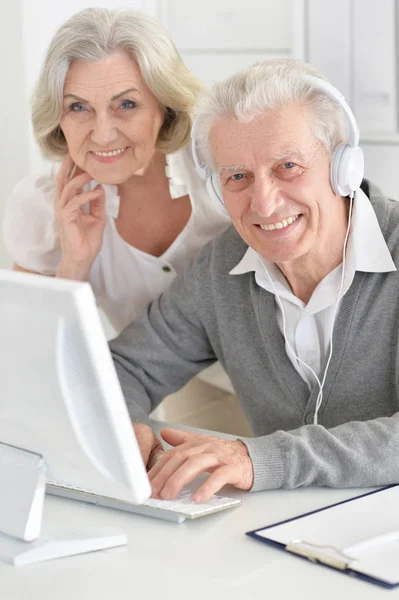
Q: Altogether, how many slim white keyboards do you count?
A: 1